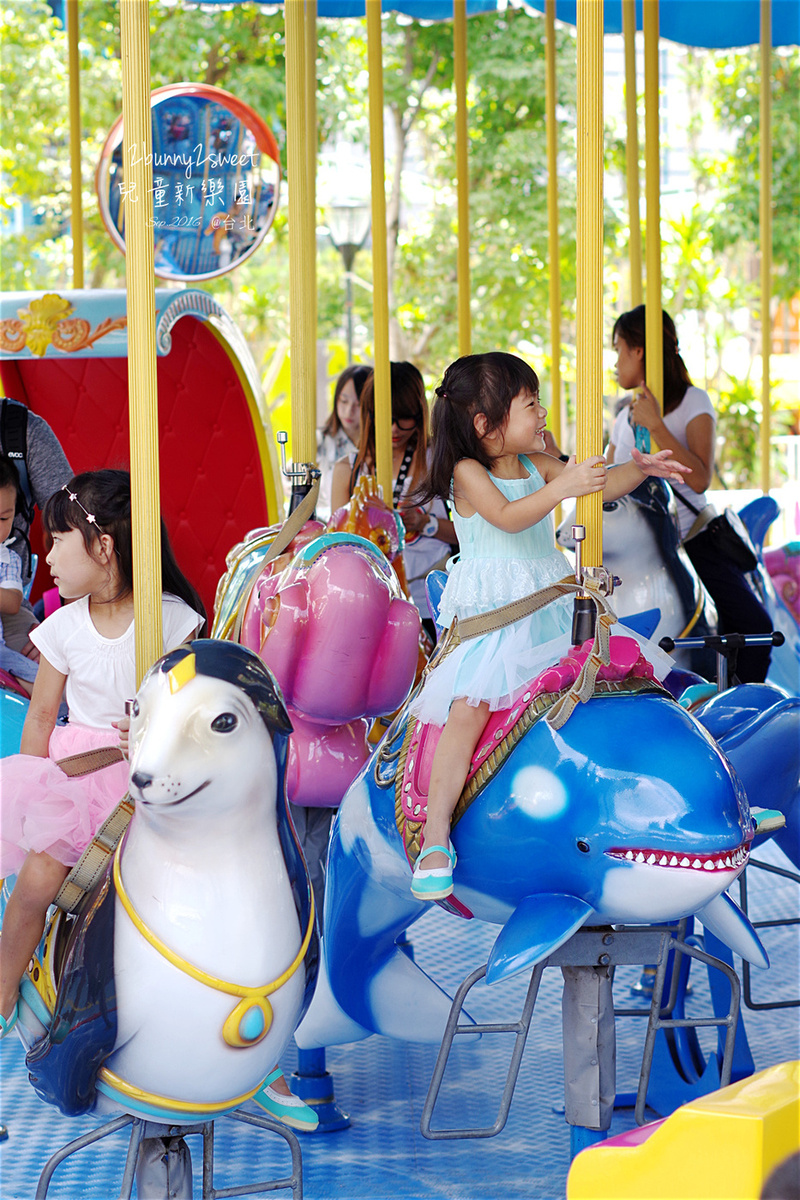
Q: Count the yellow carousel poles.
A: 11